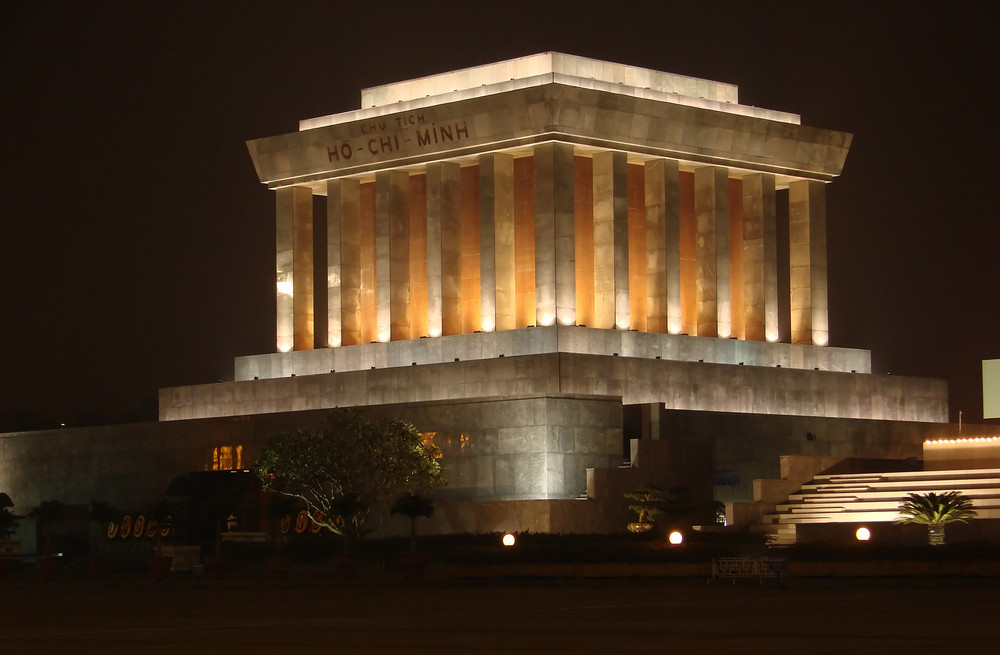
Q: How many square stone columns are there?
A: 11